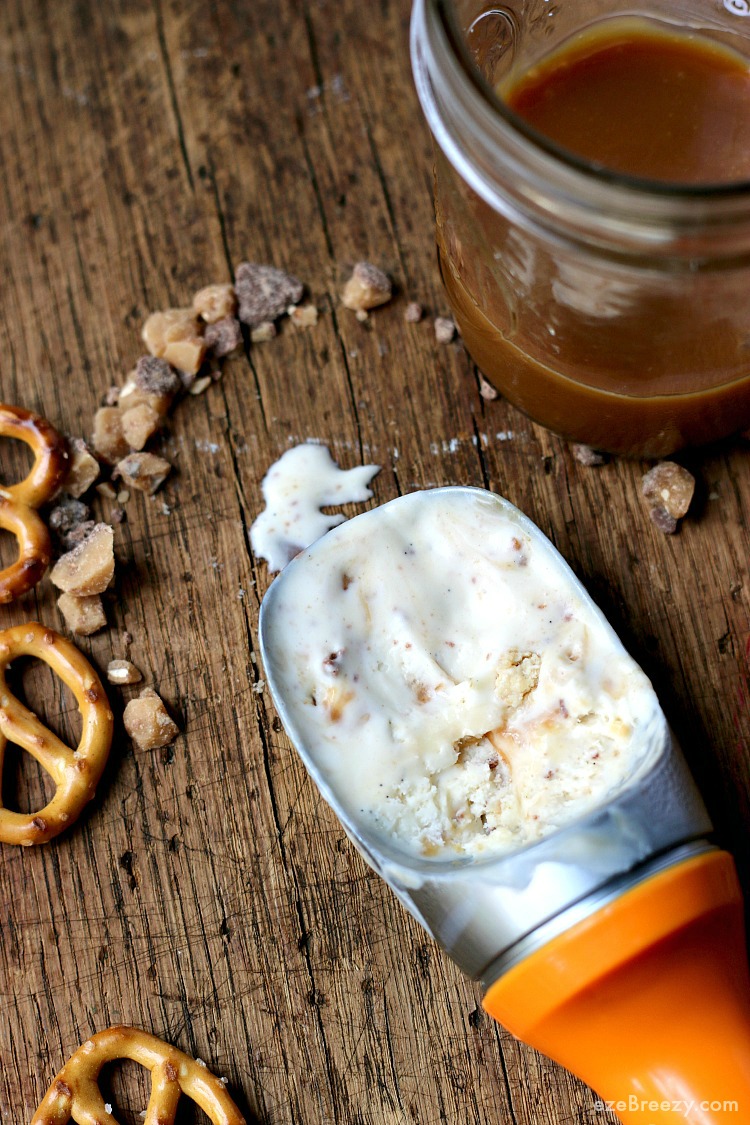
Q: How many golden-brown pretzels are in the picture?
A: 3